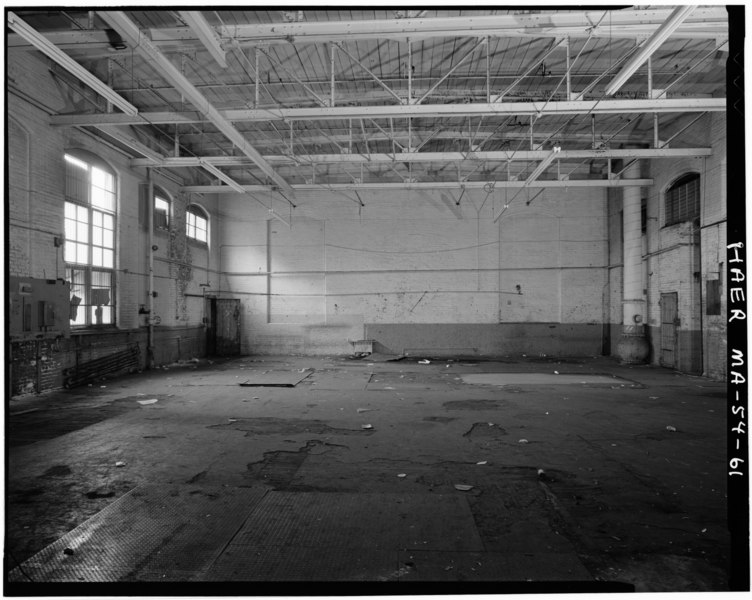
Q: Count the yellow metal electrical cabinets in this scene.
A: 0